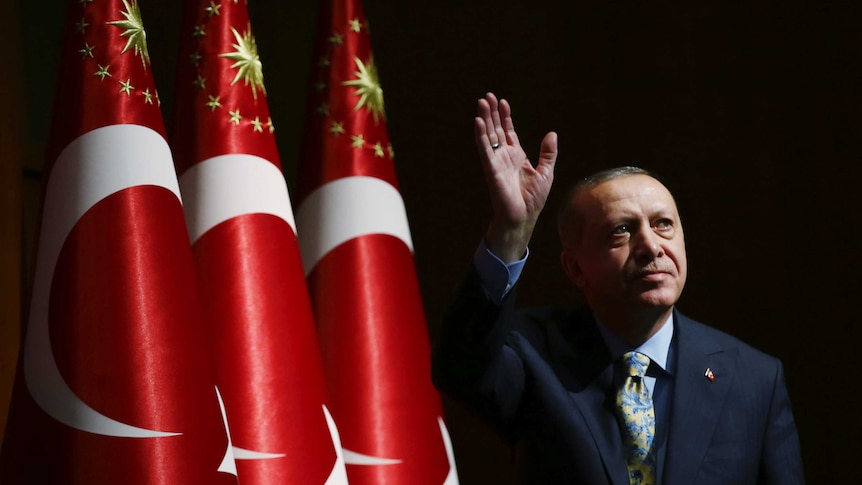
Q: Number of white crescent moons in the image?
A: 3